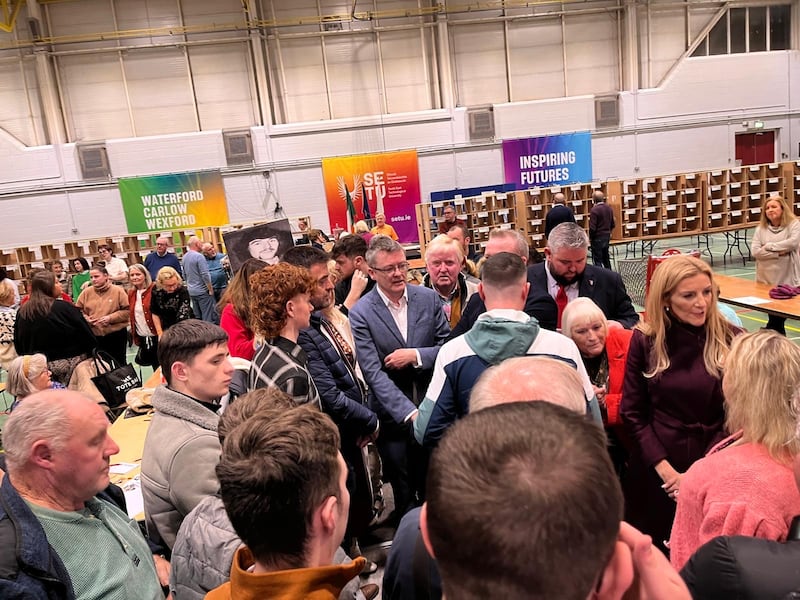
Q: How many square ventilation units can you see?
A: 4